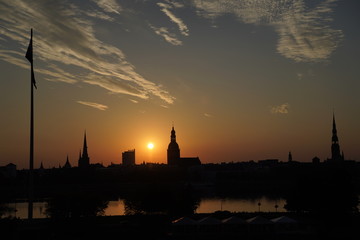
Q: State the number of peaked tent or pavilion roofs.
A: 5